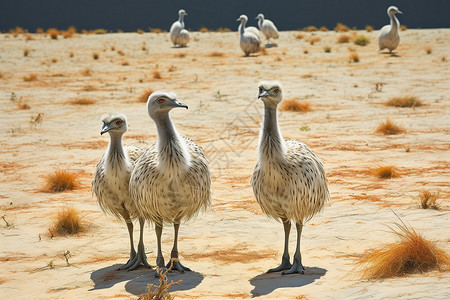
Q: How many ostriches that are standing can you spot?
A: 7